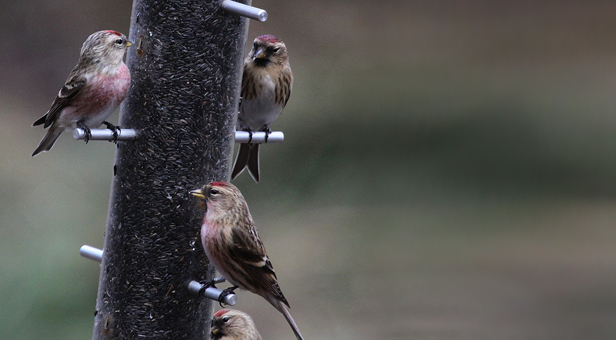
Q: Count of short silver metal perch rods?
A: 5